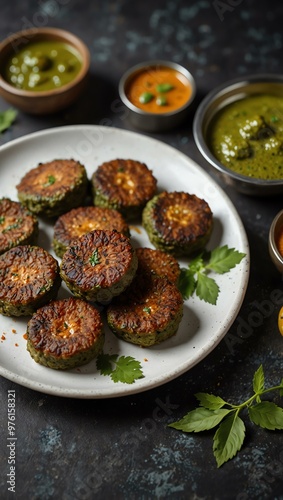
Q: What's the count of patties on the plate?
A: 10